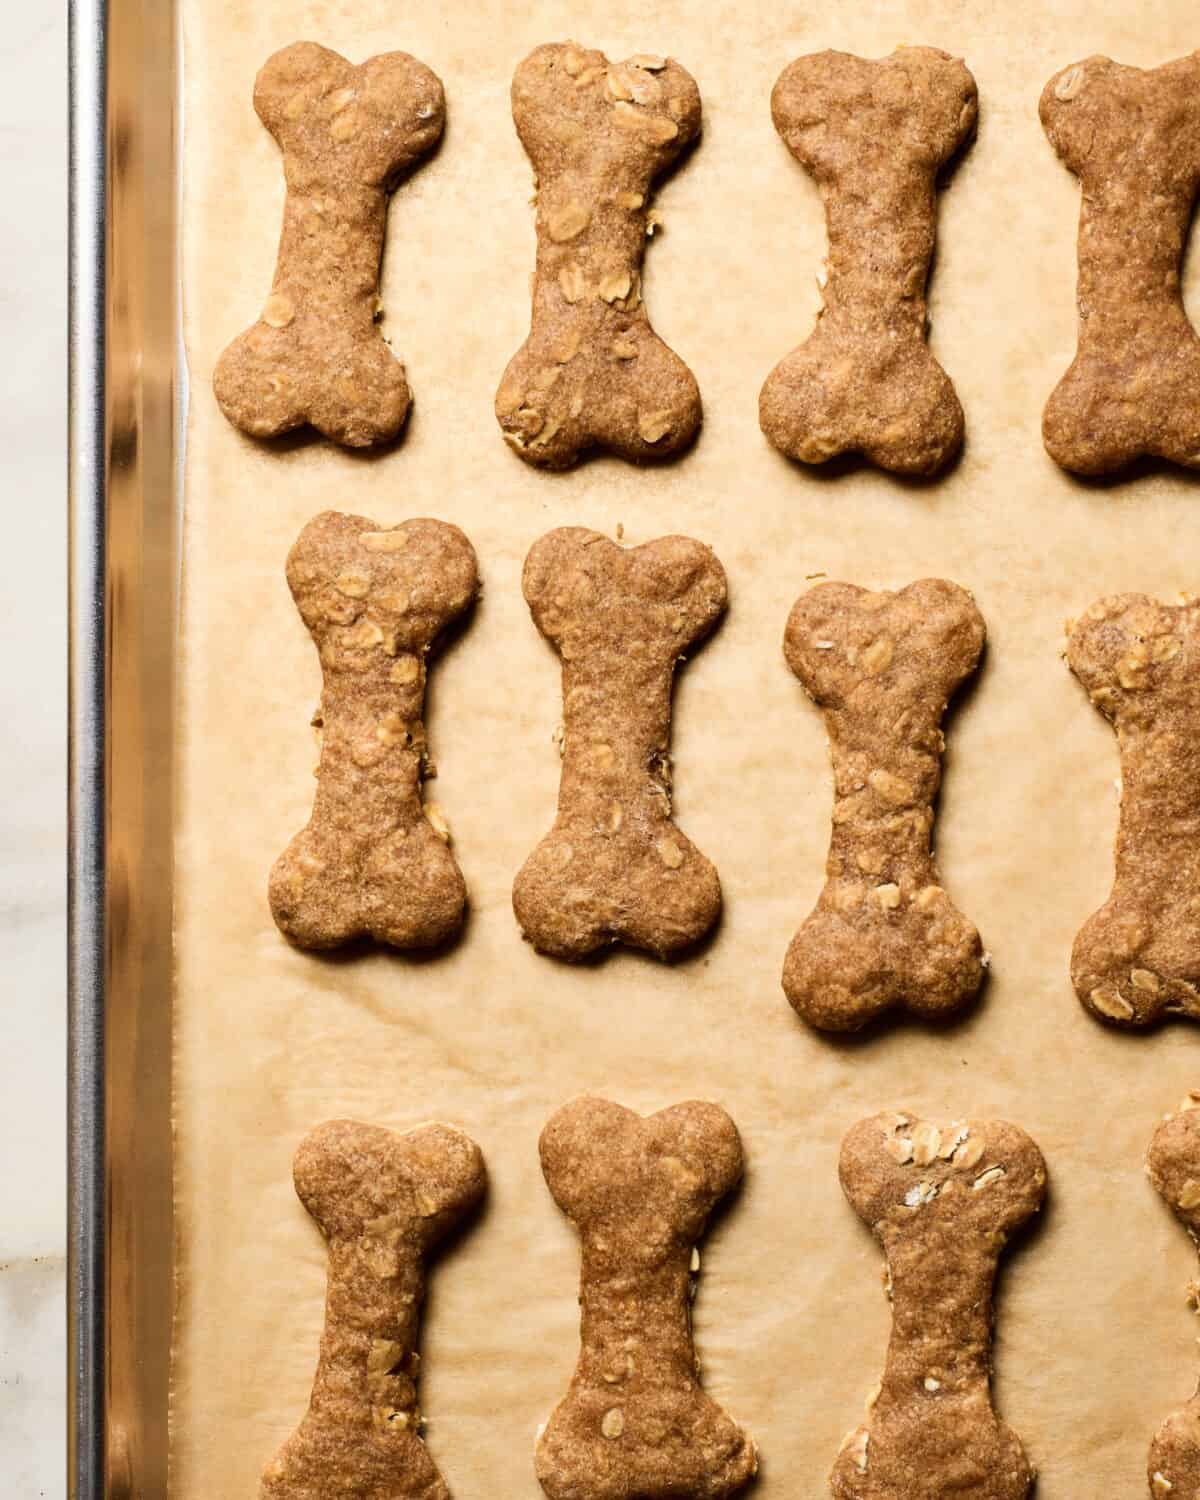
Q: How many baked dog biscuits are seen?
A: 12